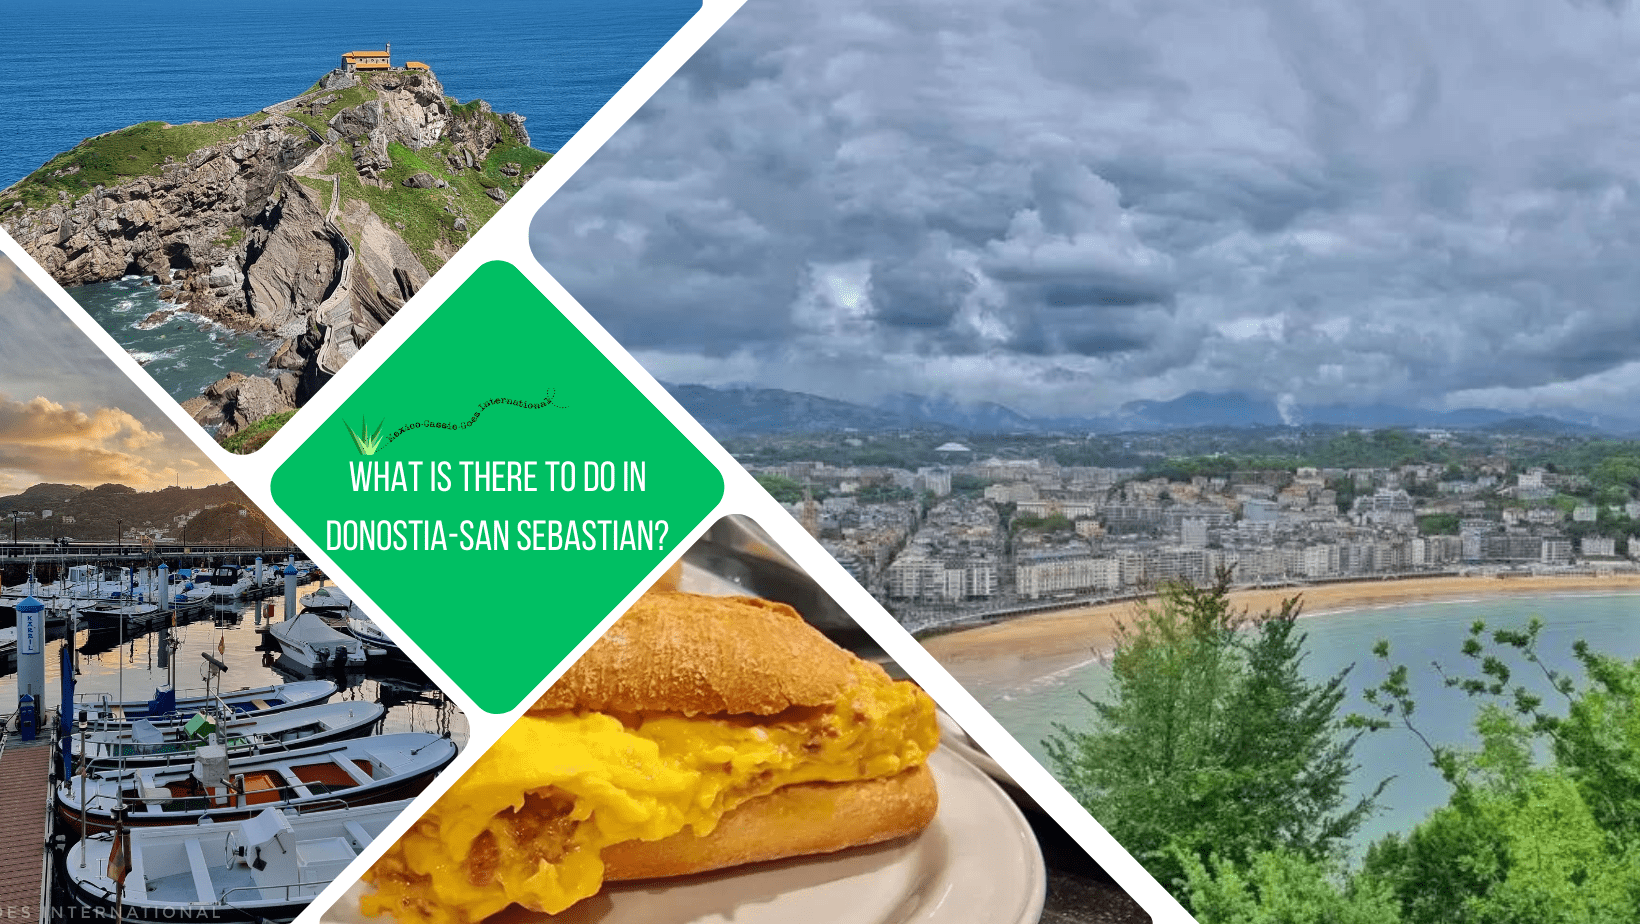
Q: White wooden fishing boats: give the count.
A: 4